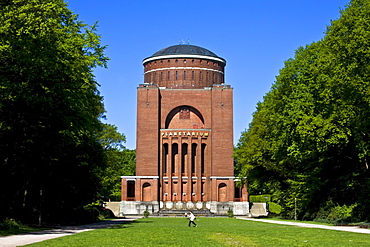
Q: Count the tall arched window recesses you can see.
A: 5